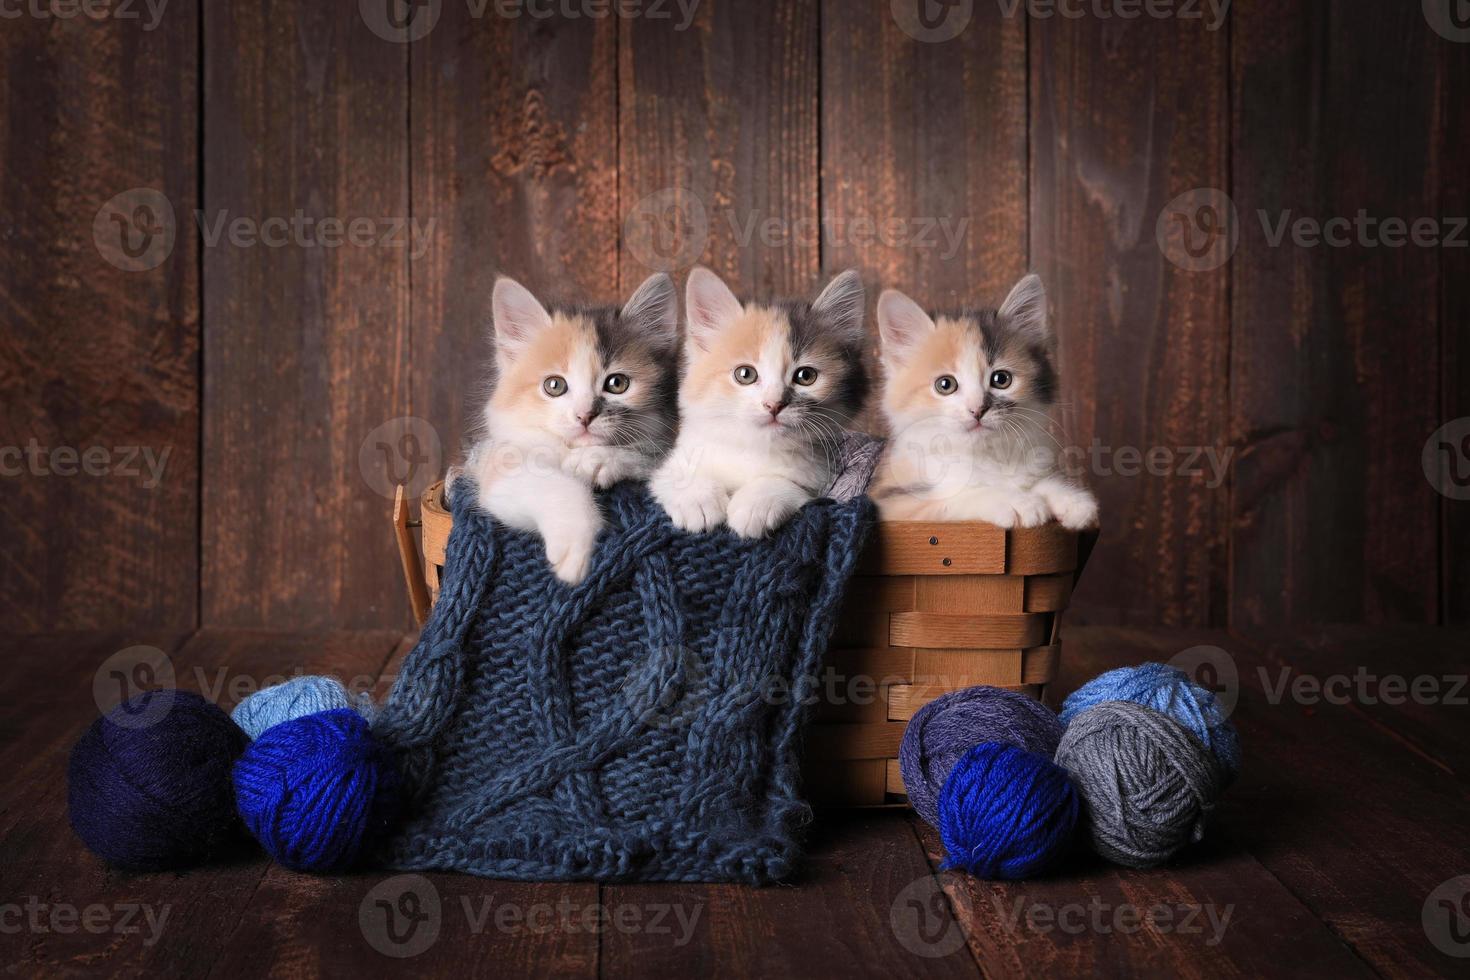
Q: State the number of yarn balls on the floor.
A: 7